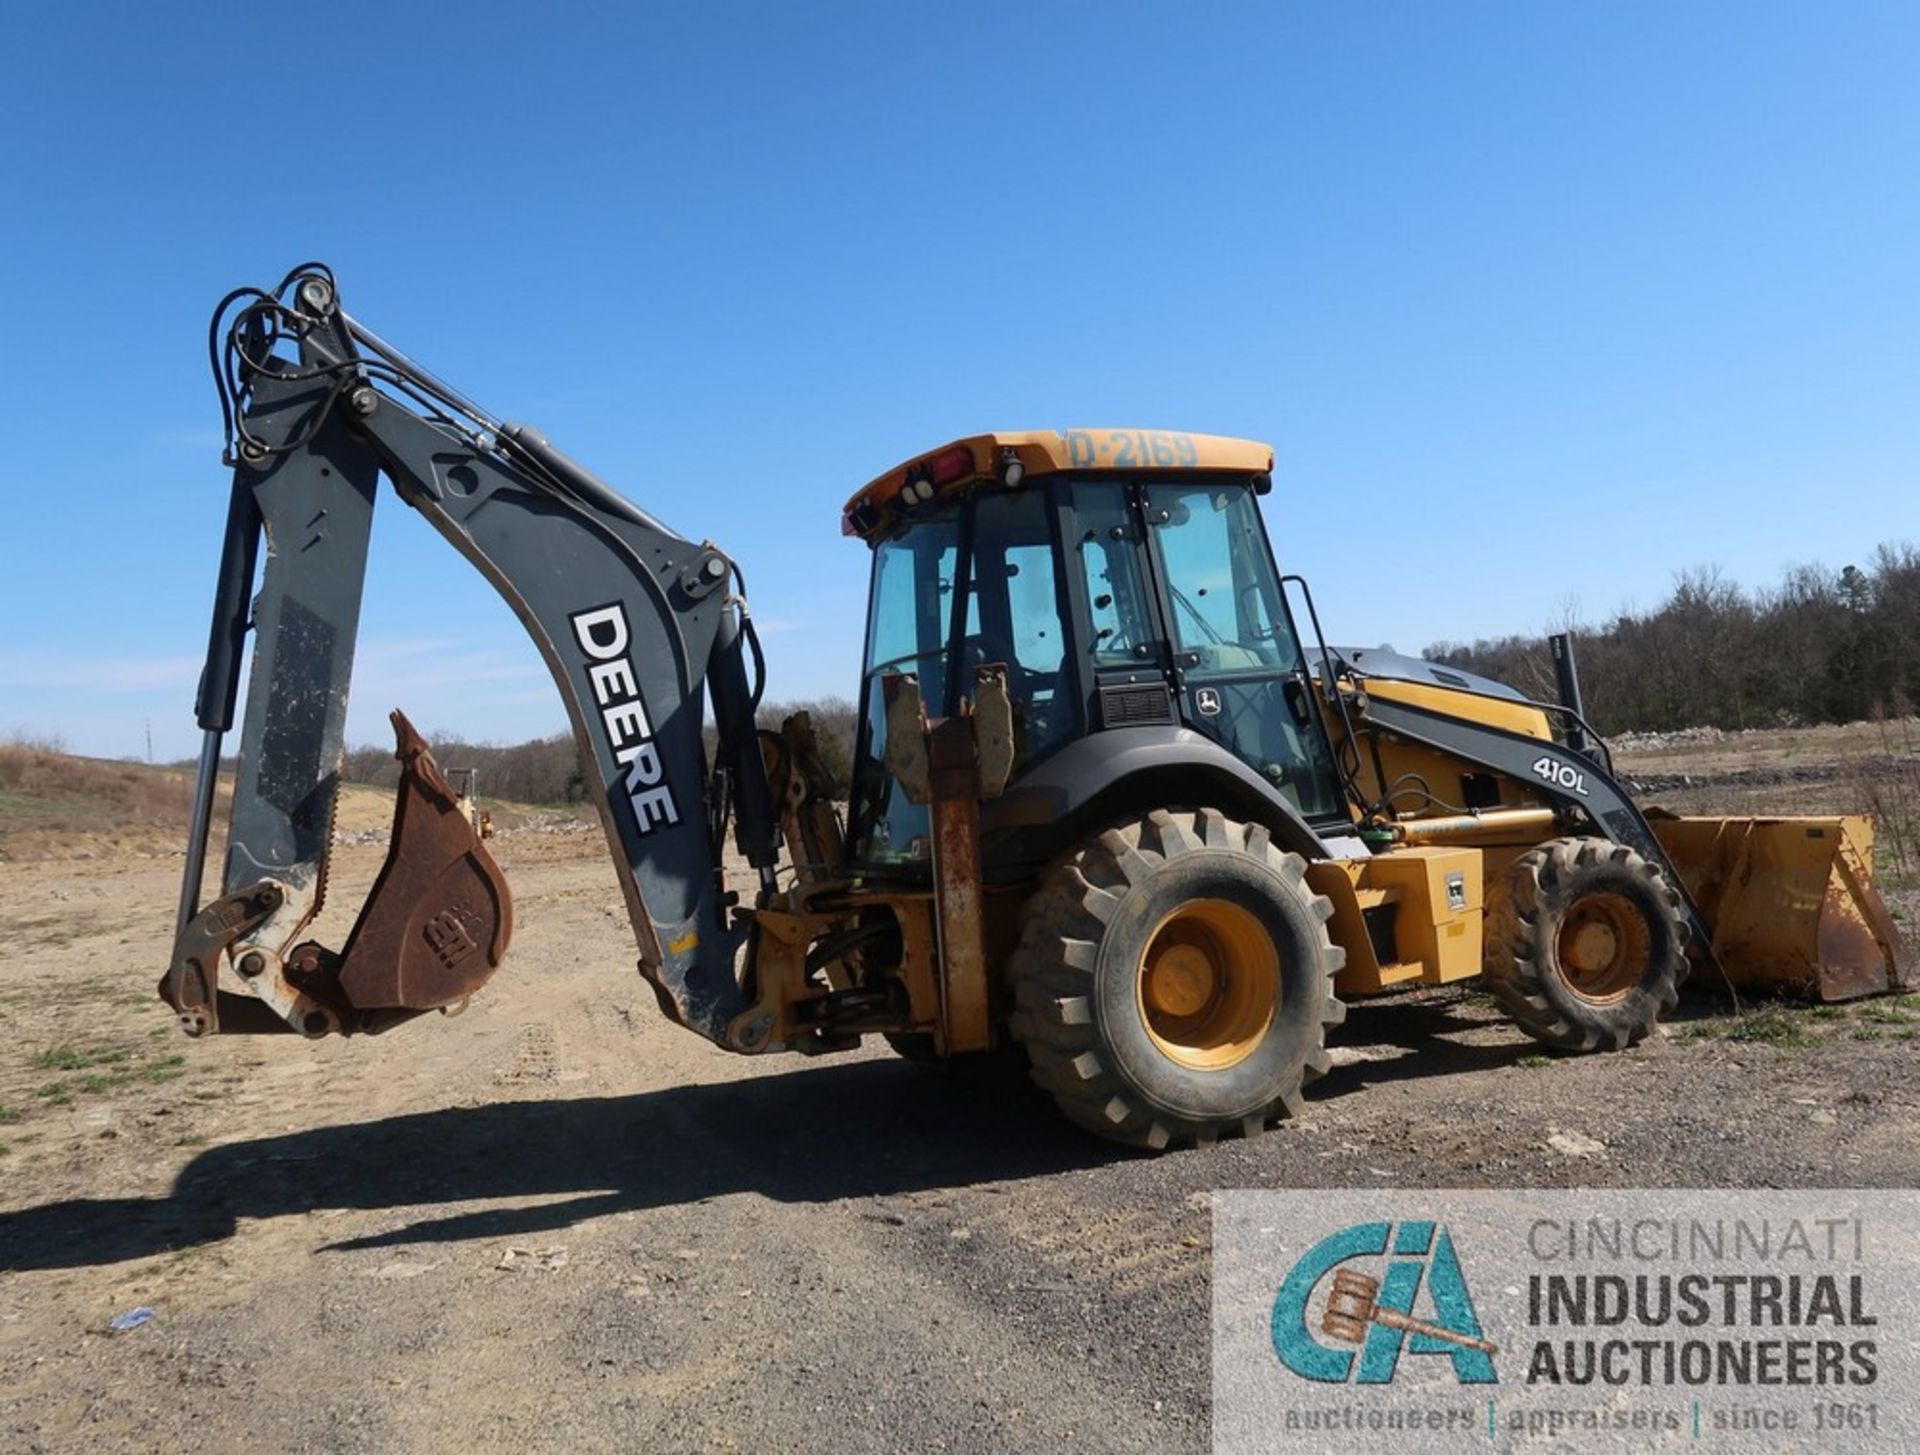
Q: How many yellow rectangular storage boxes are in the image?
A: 1